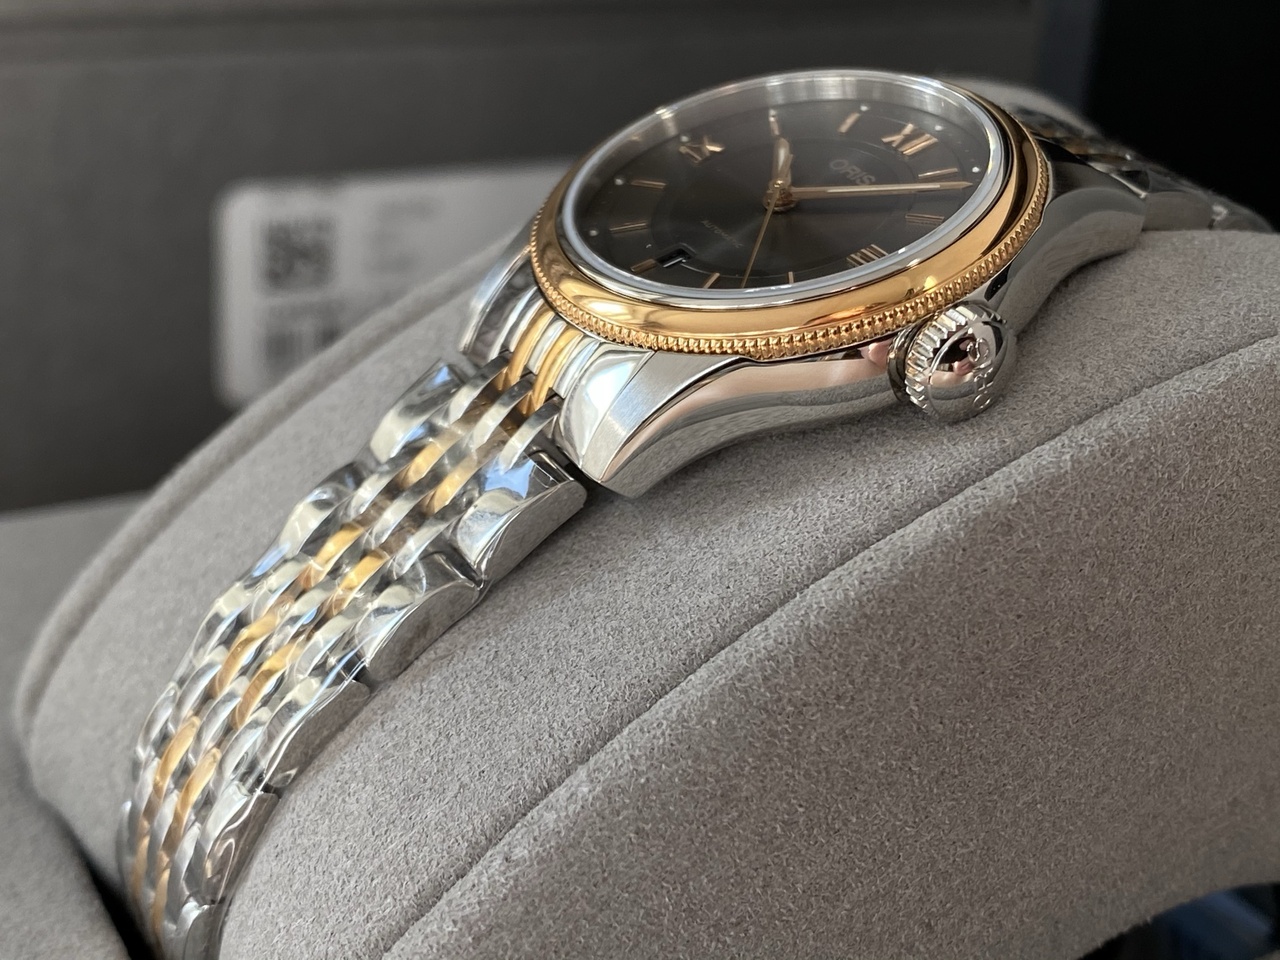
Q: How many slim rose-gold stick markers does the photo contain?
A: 9